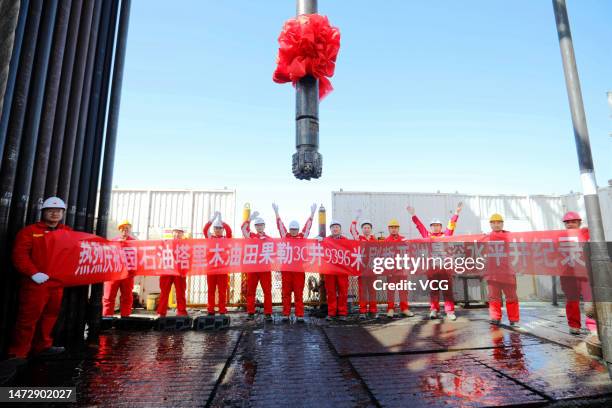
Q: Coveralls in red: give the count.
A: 12